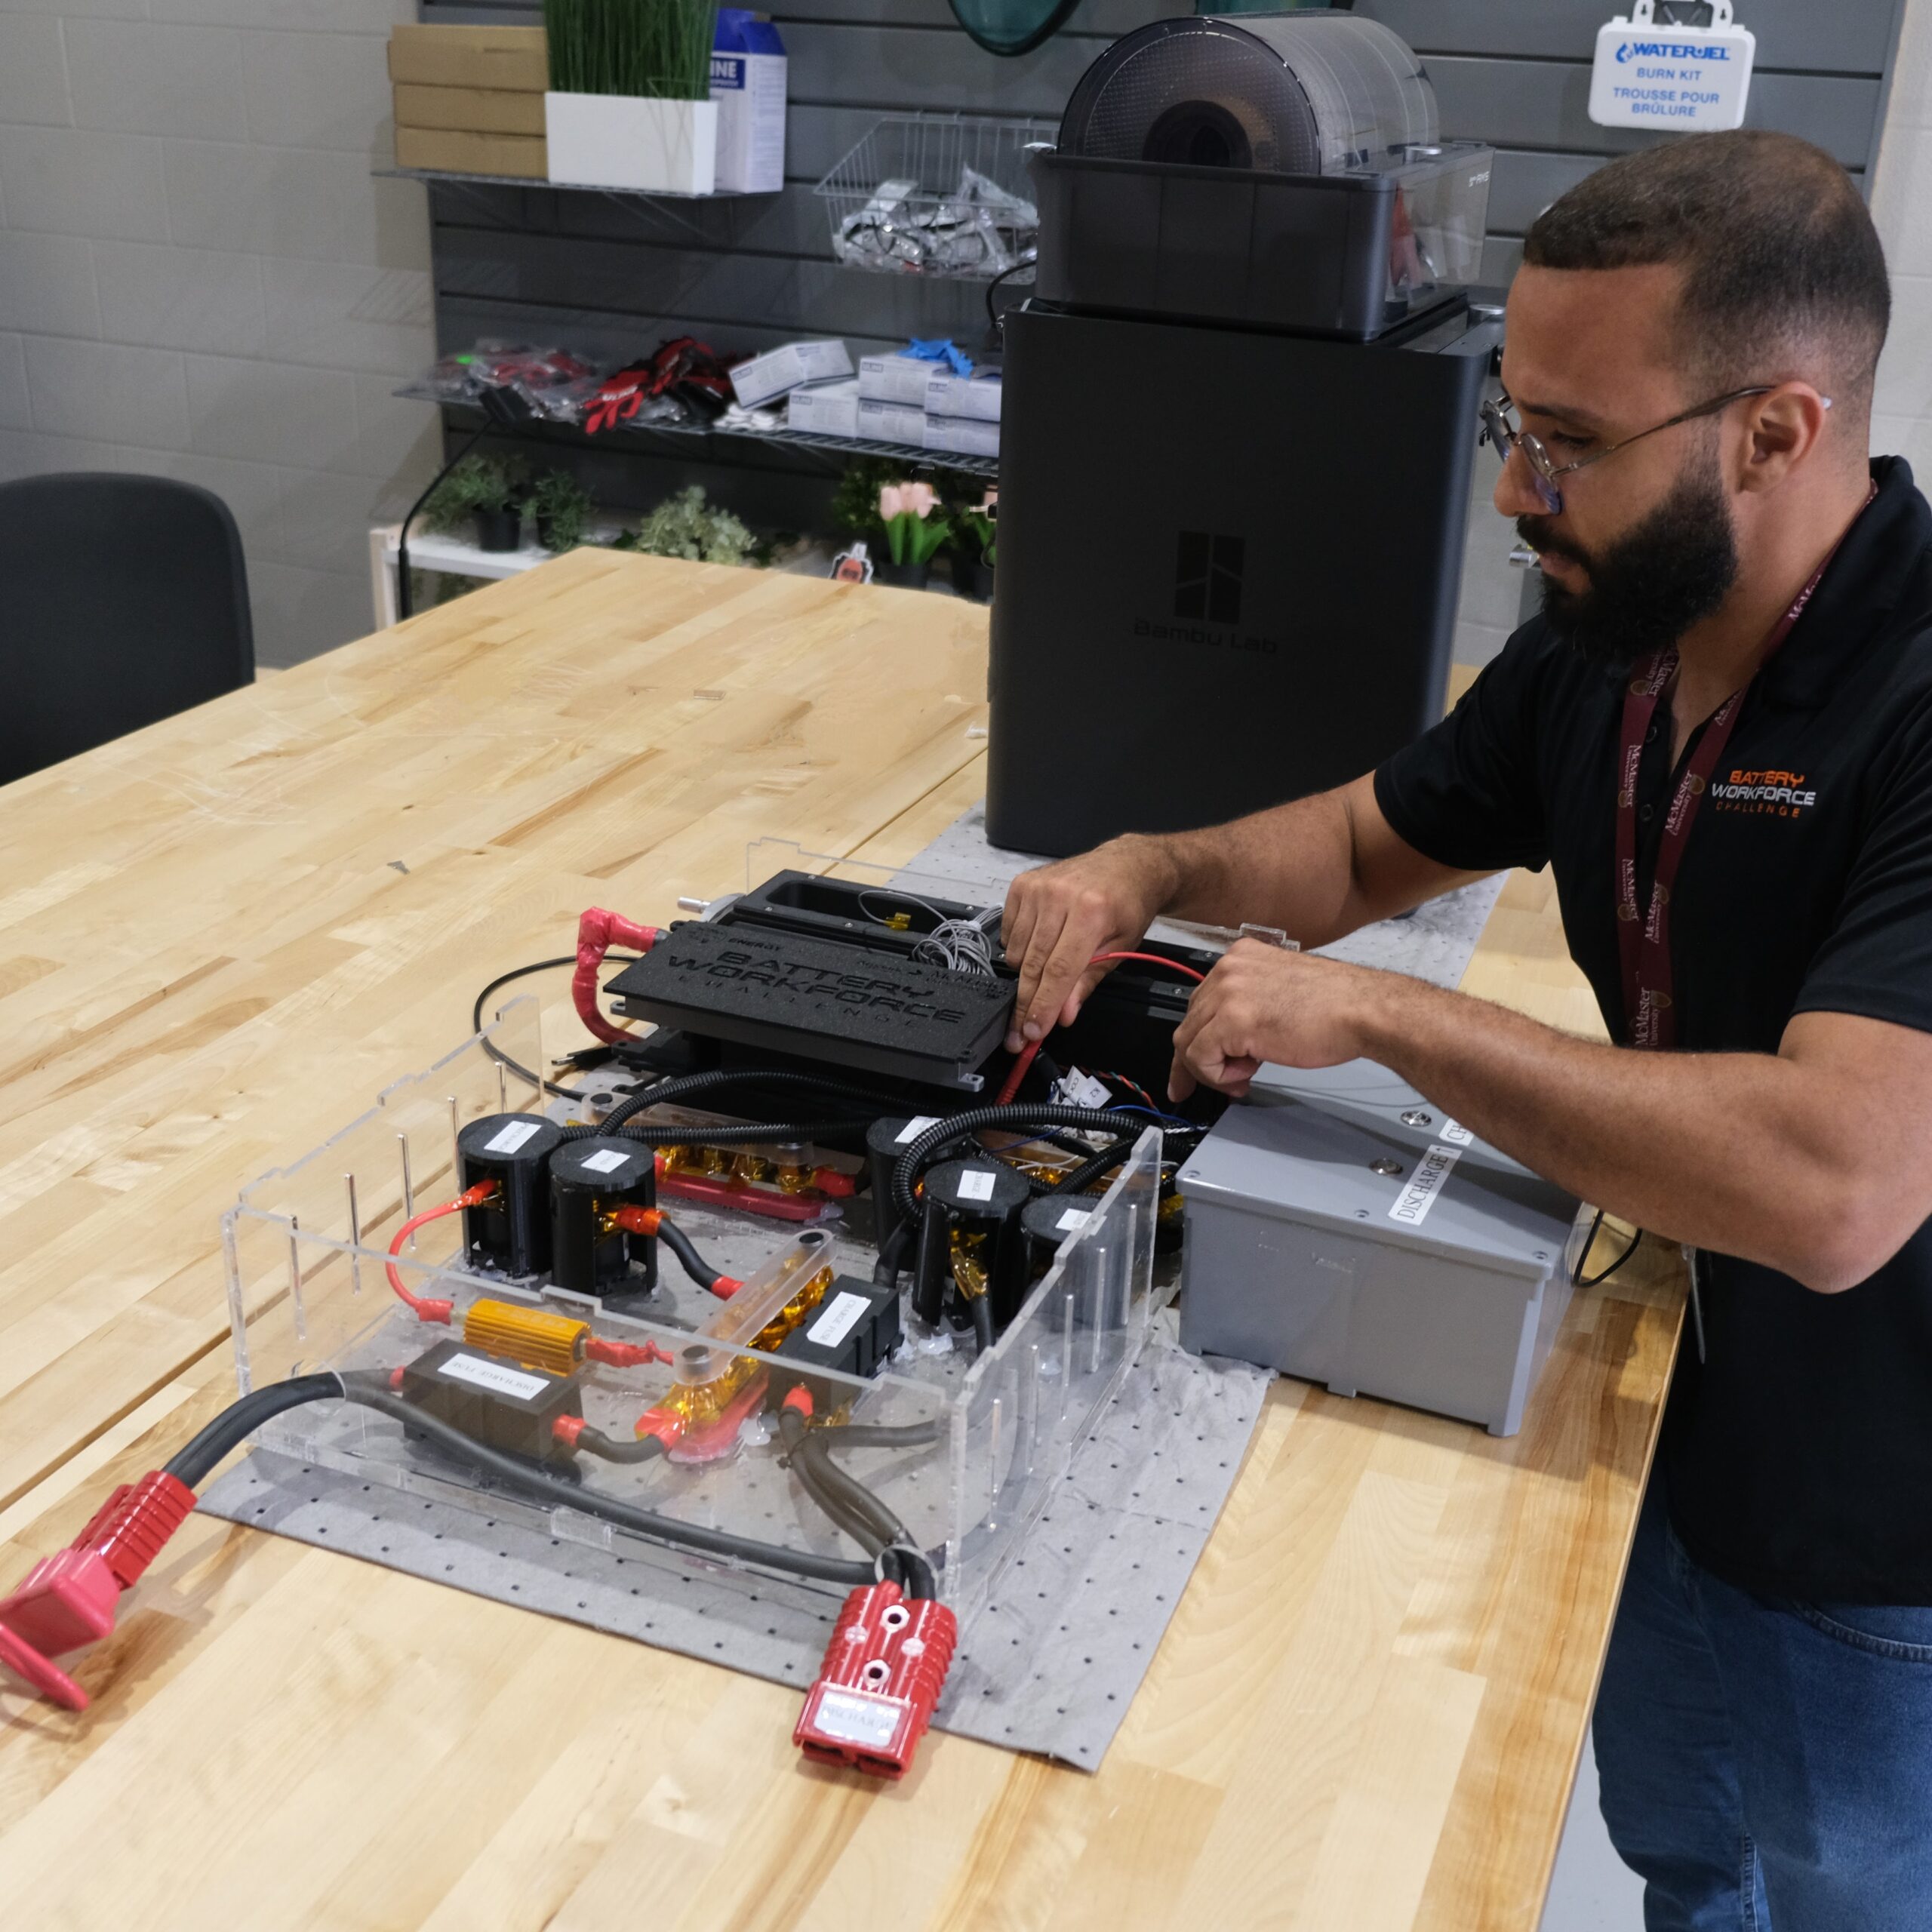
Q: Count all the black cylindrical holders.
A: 5